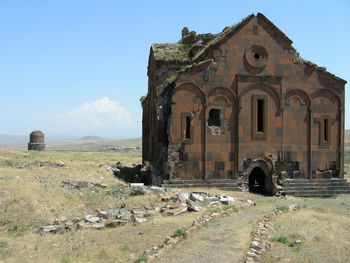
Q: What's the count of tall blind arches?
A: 5